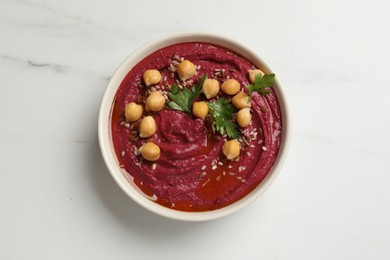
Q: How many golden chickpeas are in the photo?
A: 13